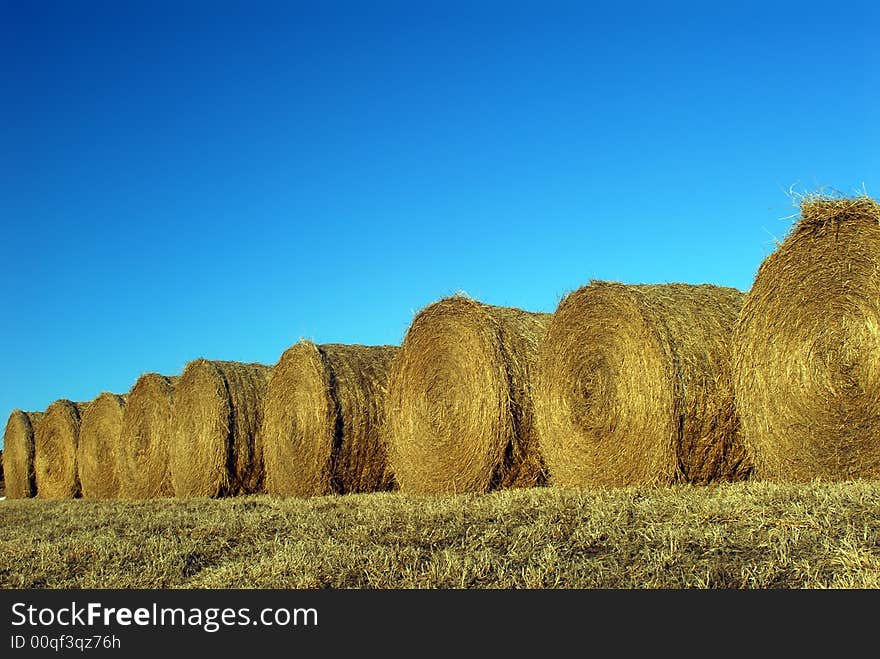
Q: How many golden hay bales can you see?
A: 9